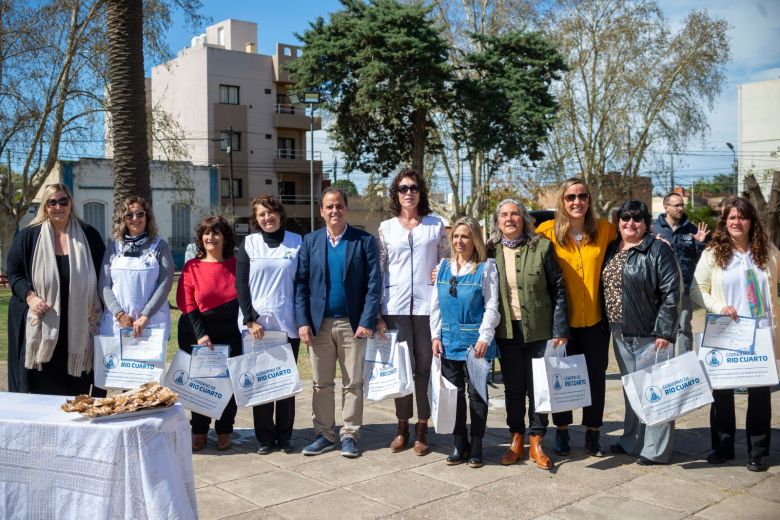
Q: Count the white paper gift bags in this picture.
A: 8